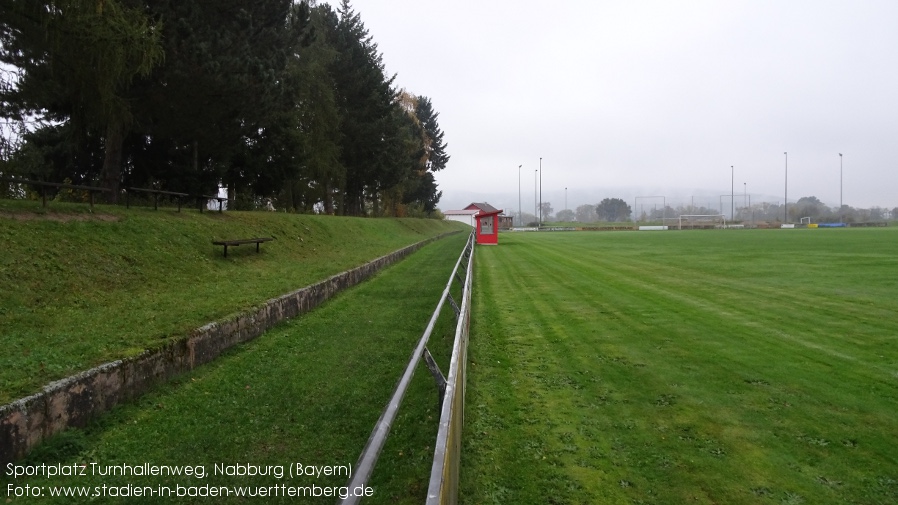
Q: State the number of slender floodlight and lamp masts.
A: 8